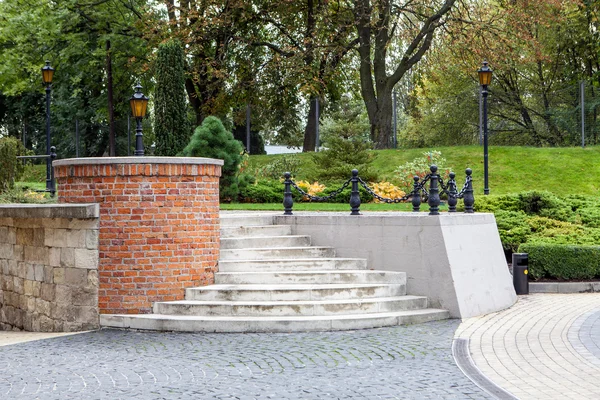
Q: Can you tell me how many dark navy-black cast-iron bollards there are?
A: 6